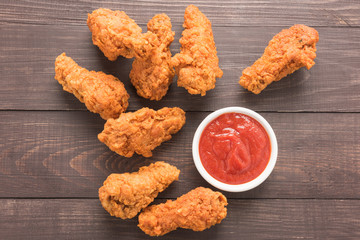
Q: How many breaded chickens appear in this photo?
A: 8